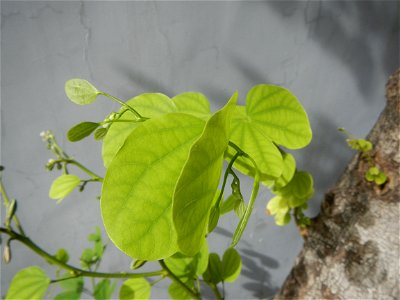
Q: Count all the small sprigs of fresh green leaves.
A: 2